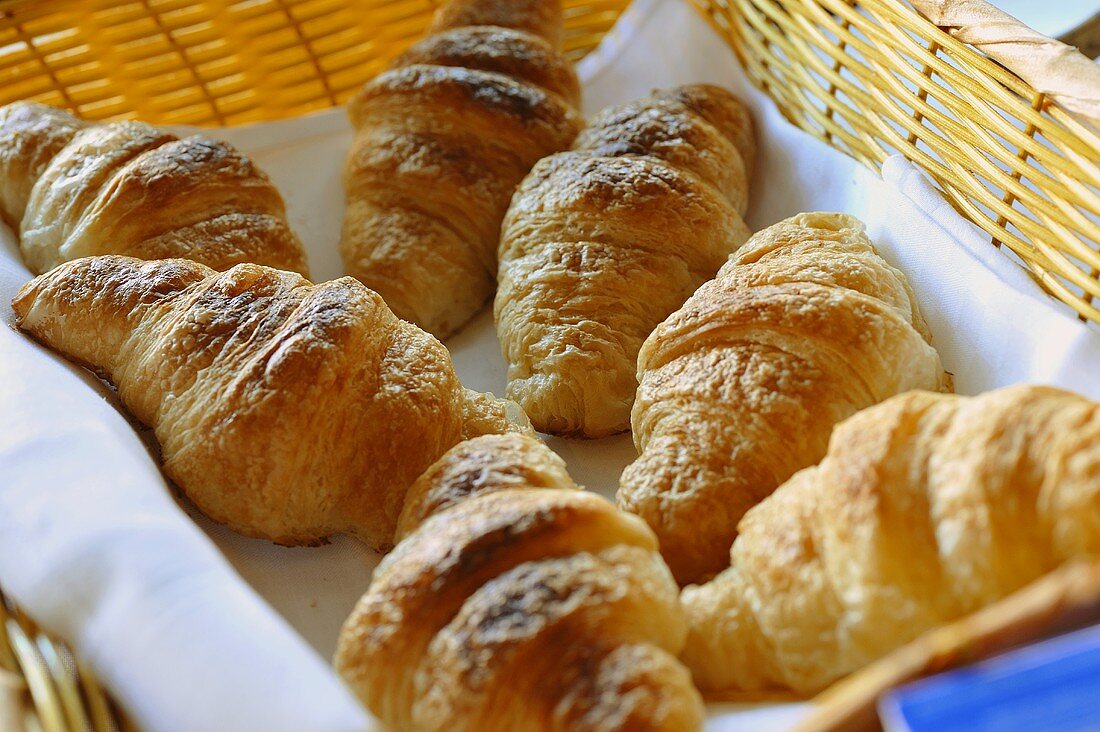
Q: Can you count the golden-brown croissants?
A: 7